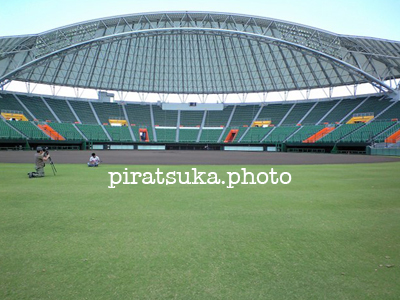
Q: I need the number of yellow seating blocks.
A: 4